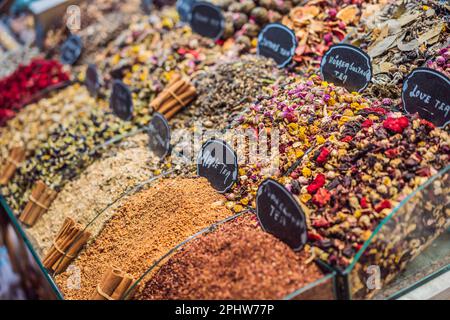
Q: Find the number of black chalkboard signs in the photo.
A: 11